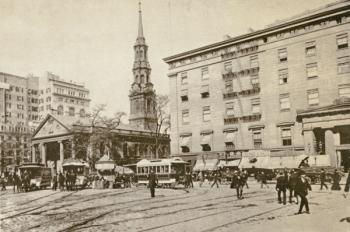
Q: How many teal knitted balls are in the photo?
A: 0